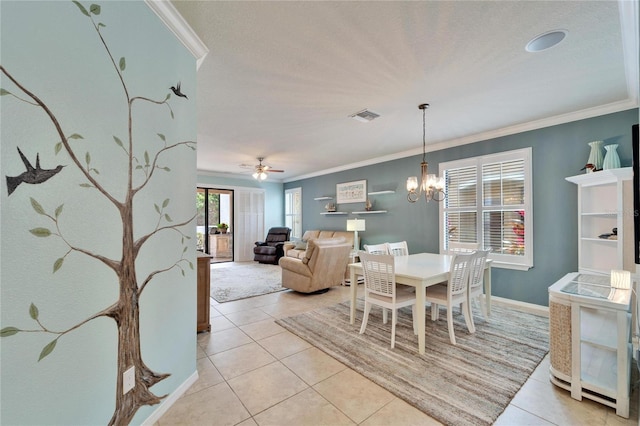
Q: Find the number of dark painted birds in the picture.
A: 2